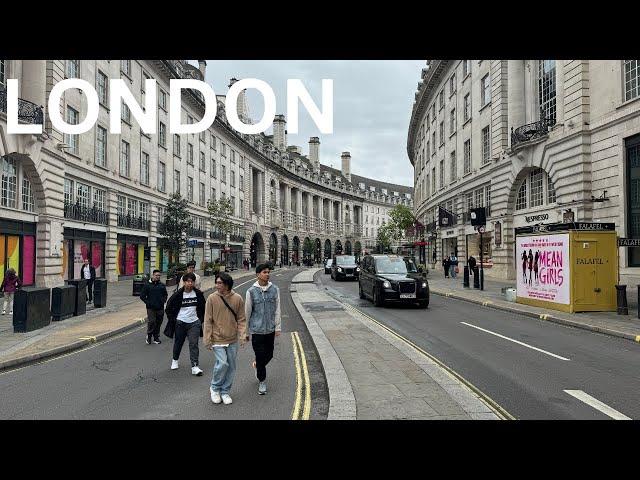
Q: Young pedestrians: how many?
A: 5